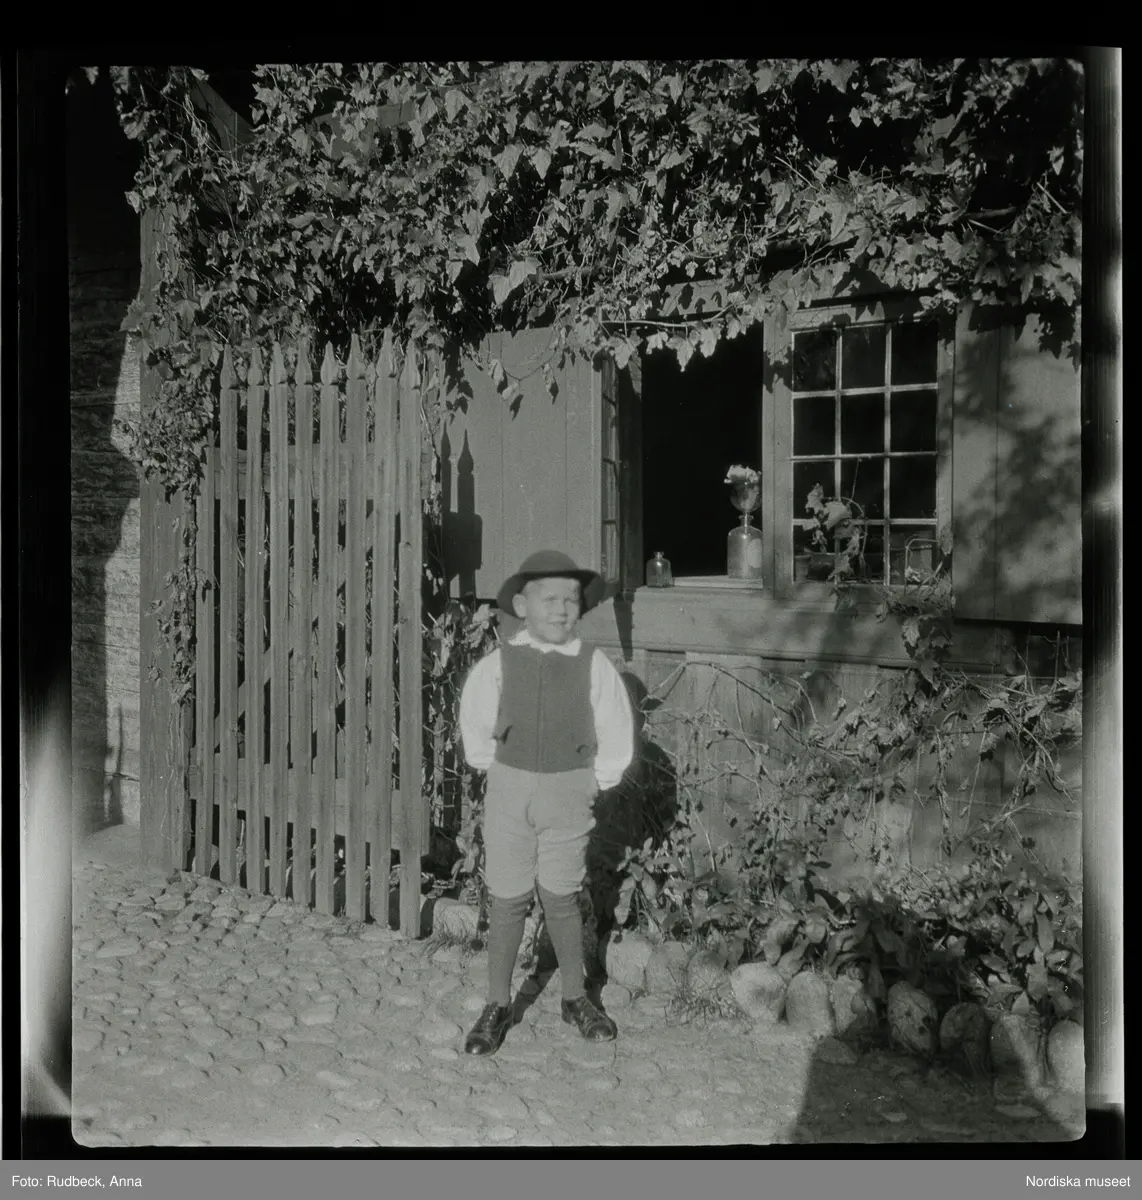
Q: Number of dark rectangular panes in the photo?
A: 12